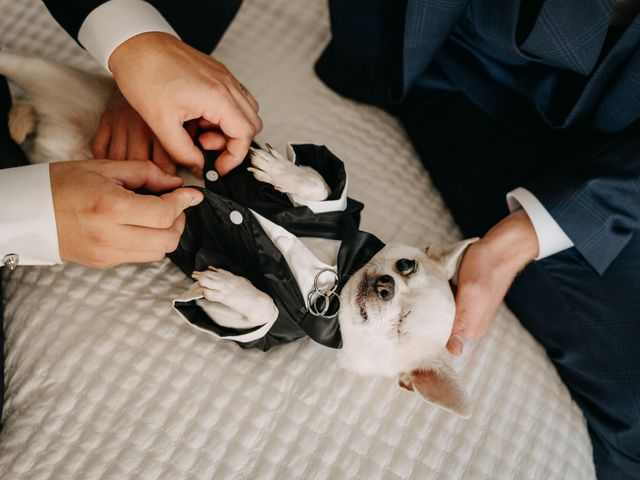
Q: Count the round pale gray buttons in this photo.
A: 2